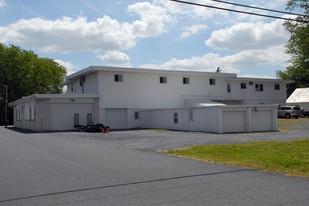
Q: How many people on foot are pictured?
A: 0